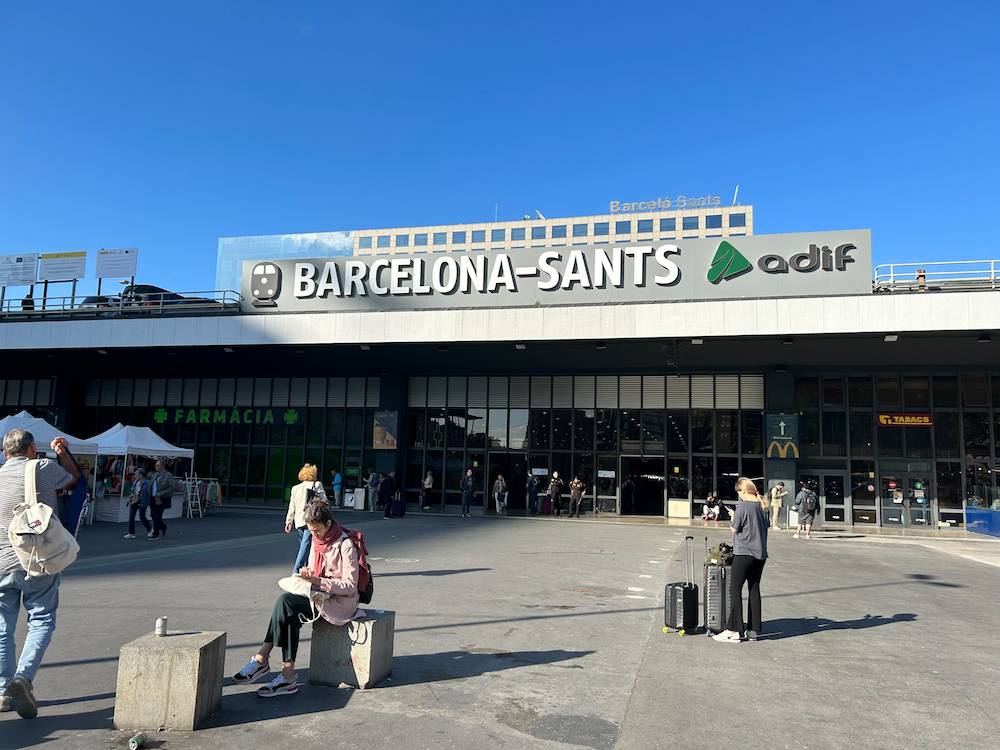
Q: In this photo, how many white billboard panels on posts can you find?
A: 3